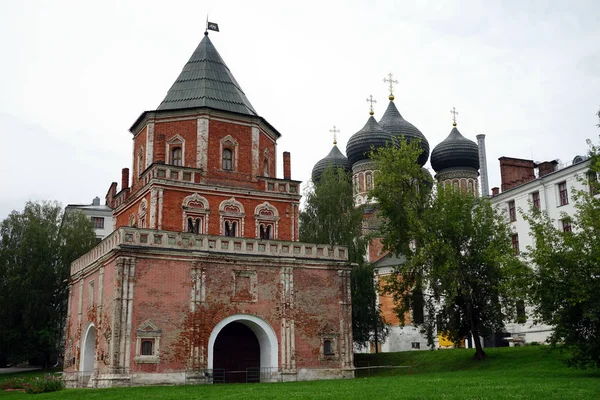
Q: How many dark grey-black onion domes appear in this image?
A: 4